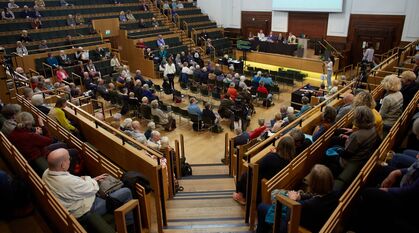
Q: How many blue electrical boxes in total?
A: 0